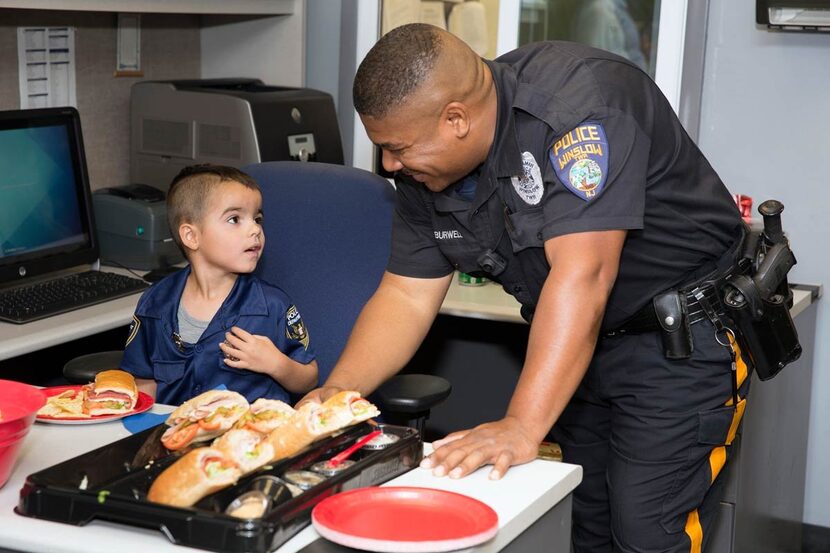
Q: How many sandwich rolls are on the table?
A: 7